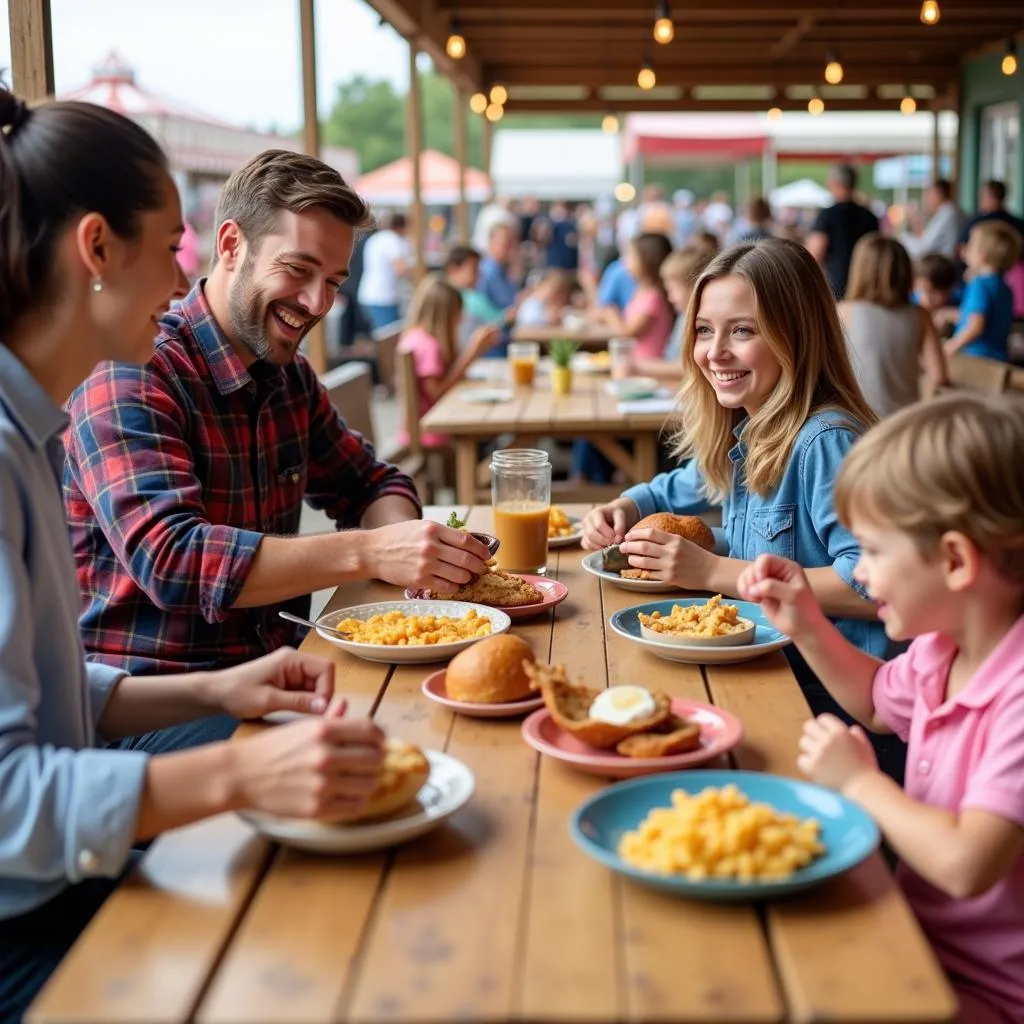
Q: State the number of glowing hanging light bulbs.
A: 13